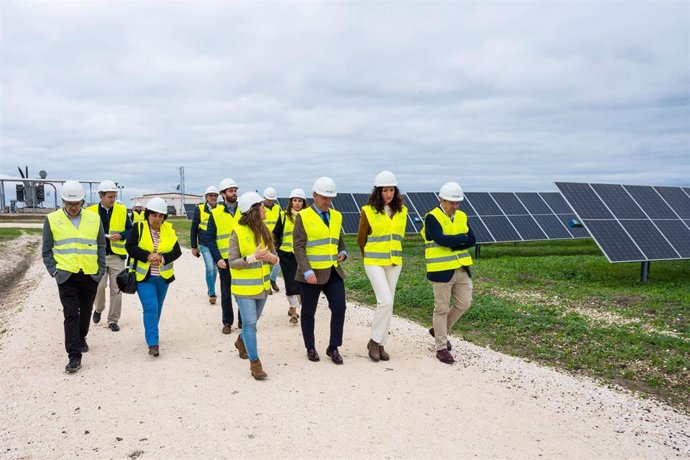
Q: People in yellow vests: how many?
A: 12